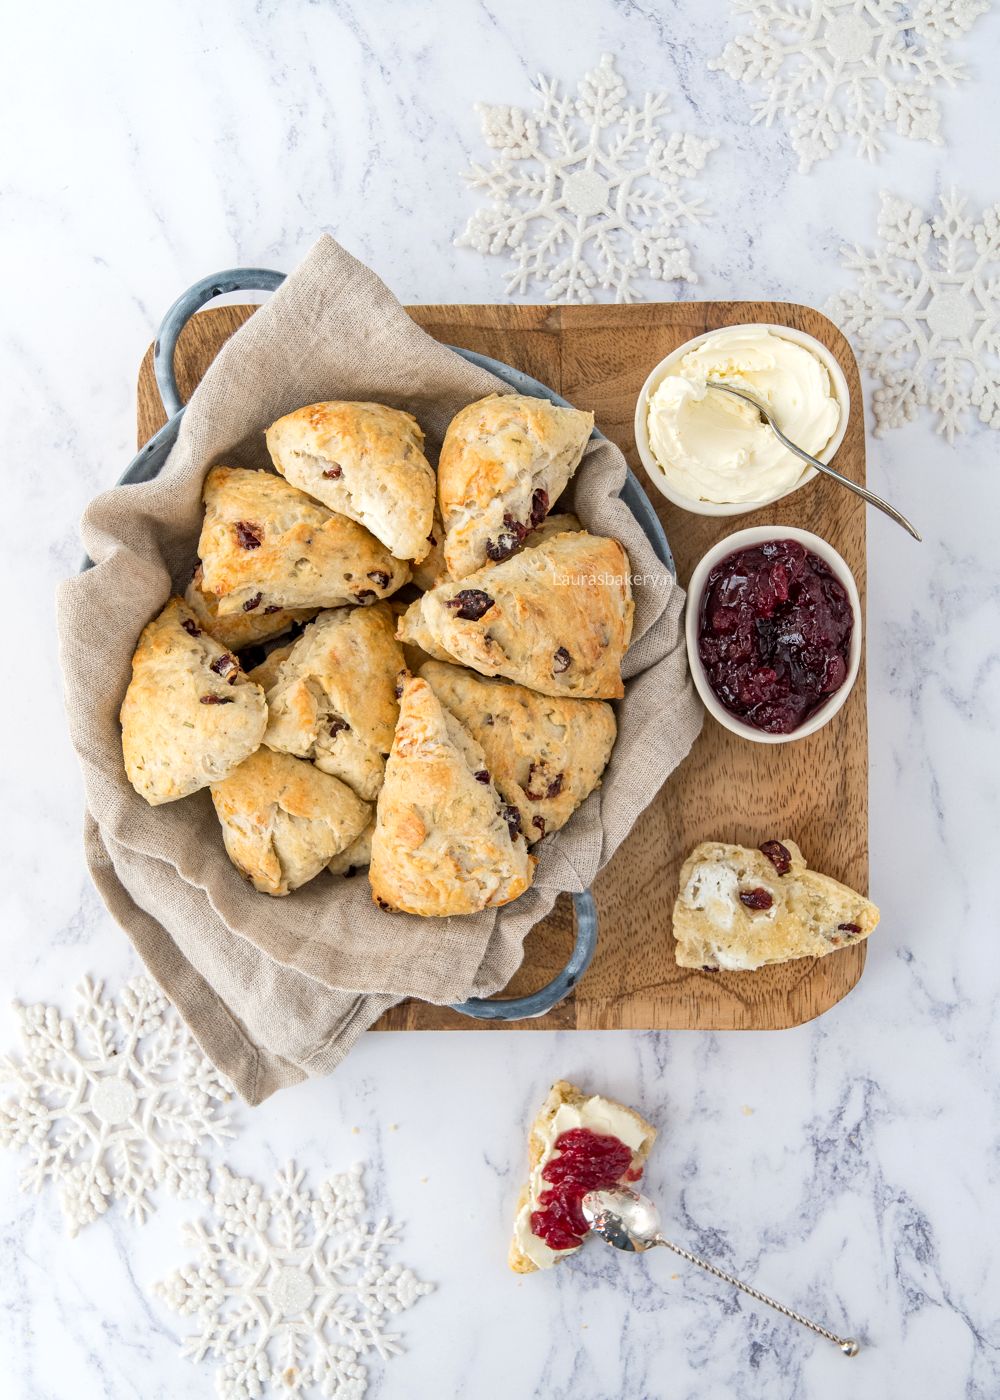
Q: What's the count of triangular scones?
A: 11